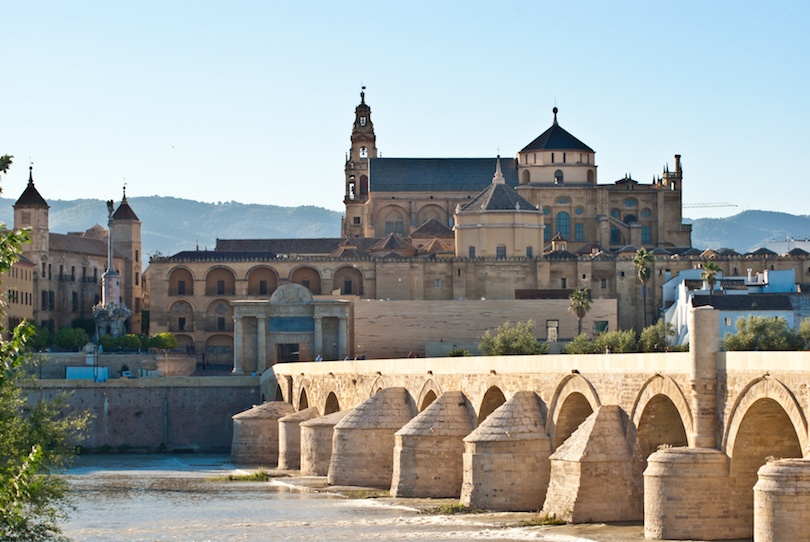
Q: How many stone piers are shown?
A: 9